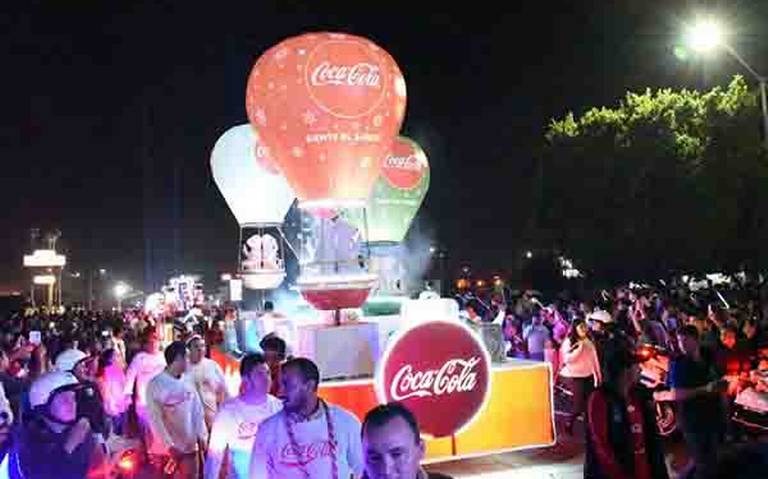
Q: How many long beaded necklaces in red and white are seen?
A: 1